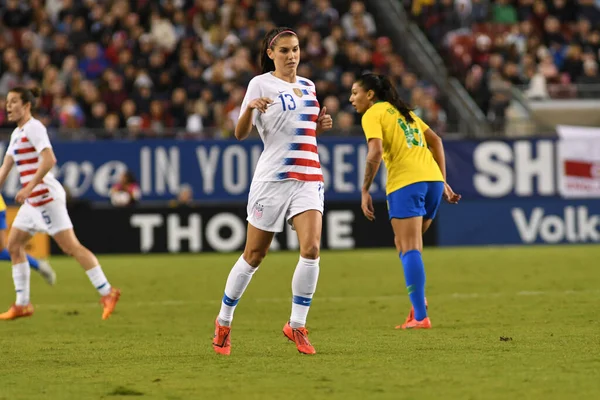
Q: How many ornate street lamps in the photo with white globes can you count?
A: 0